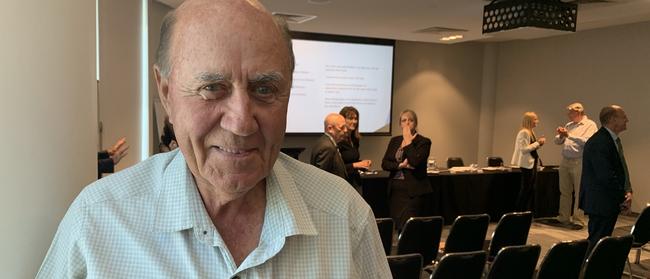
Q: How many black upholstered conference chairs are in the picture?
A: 12